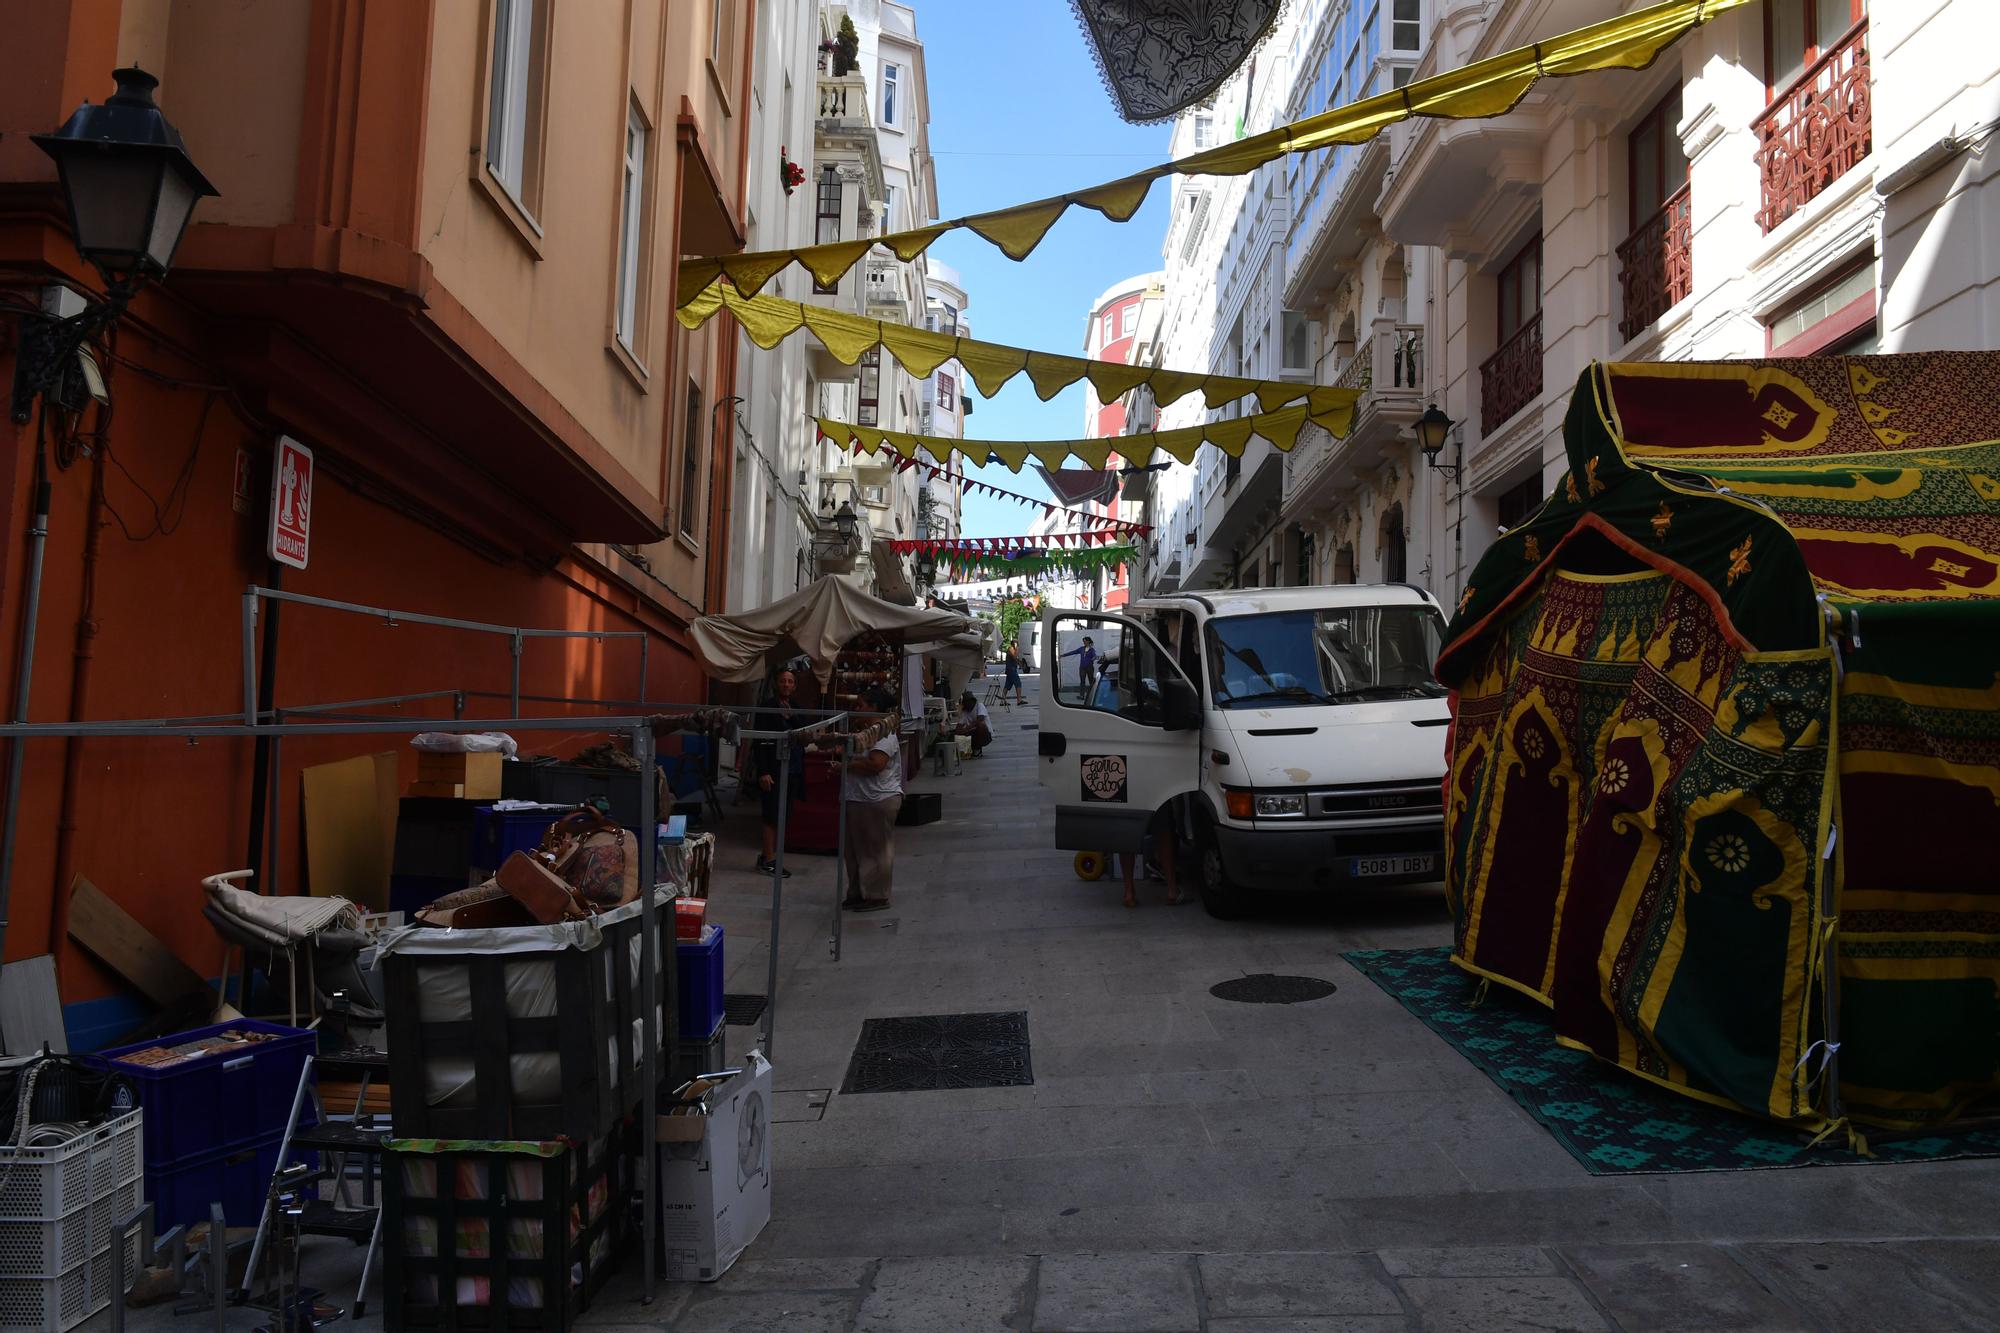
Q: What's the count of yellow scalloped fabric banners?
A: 3